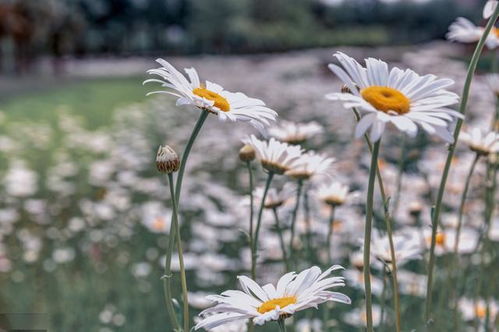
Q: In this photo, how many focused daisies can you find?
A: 3